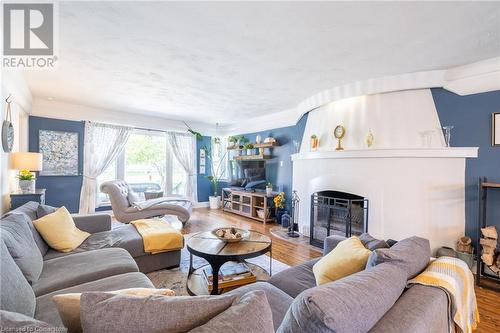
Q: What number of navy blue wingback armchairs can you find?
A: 0